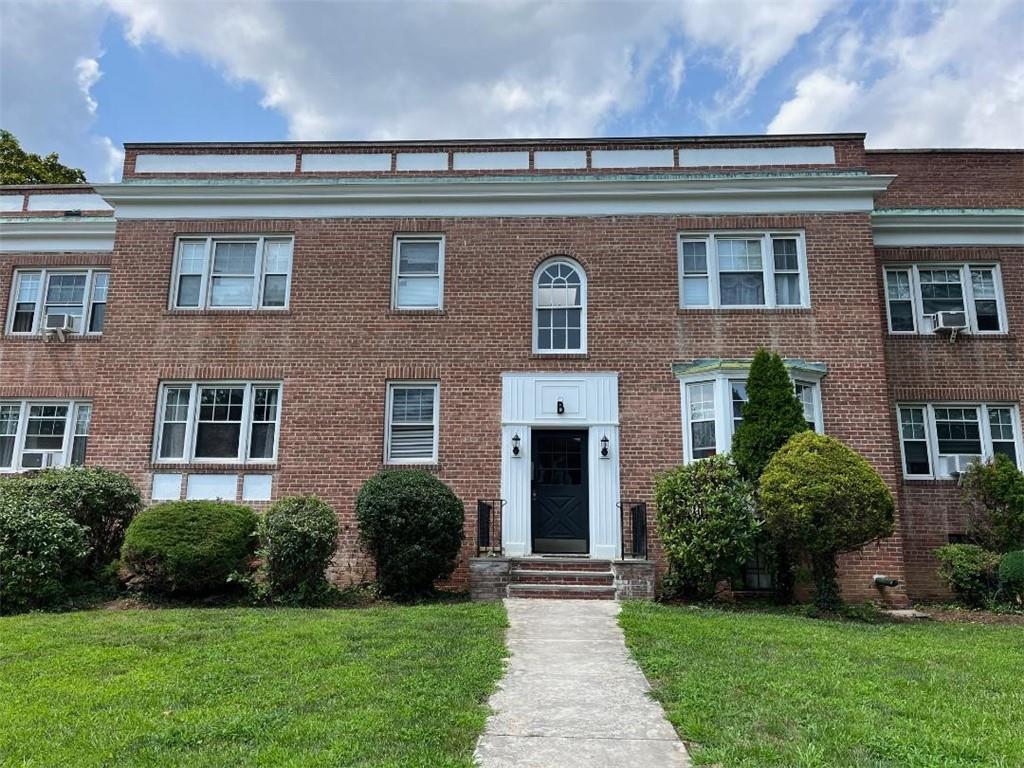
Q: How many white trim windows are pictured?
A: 11